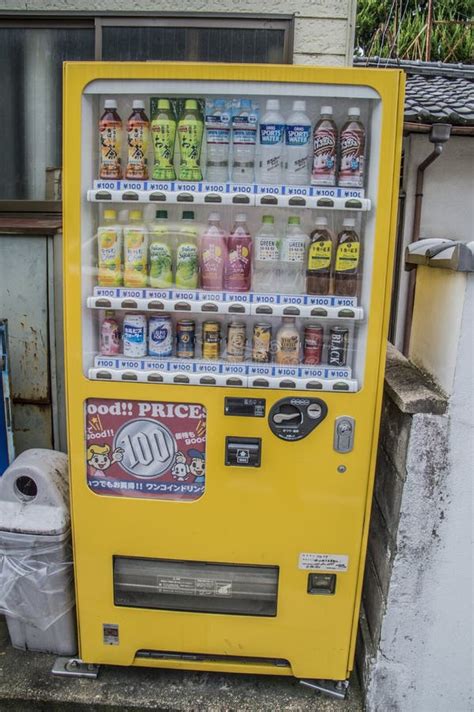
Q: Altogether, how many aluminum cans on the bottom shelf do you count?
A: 8